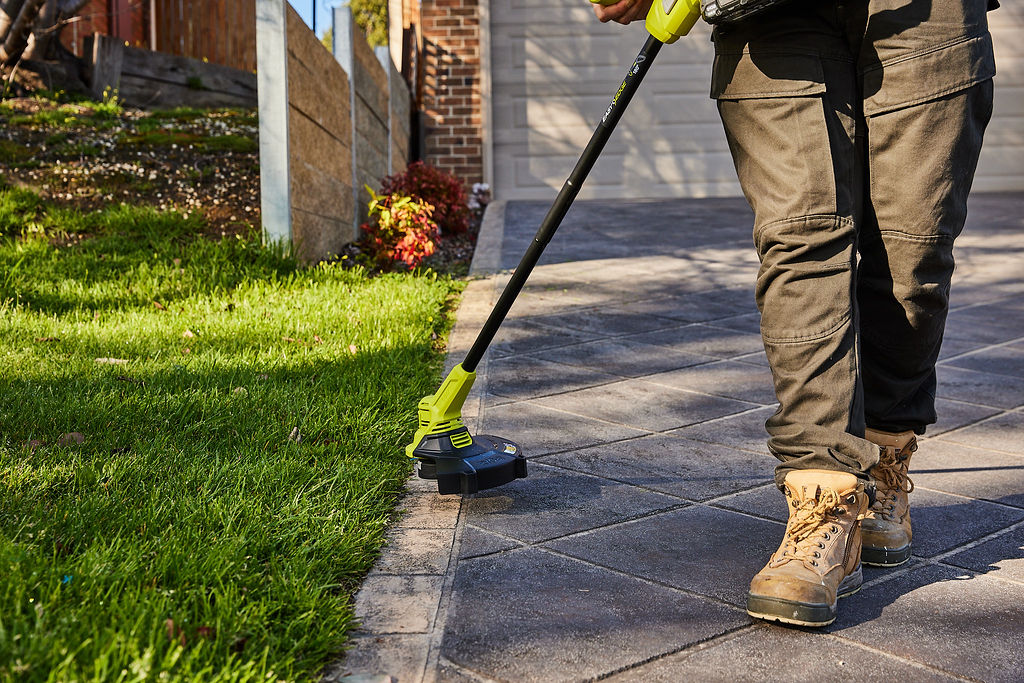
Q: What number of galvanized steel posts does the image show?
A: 3